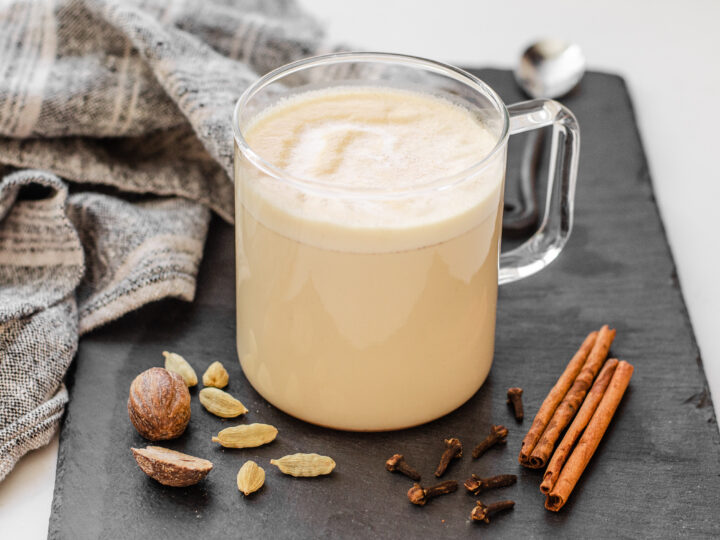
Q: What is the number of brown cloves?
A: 7